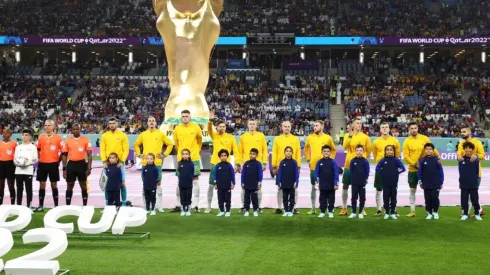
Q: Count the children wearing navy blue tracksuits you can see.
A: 11